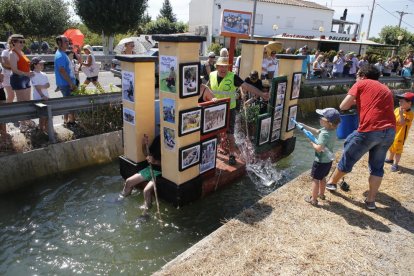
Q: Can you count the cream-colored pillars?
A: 4